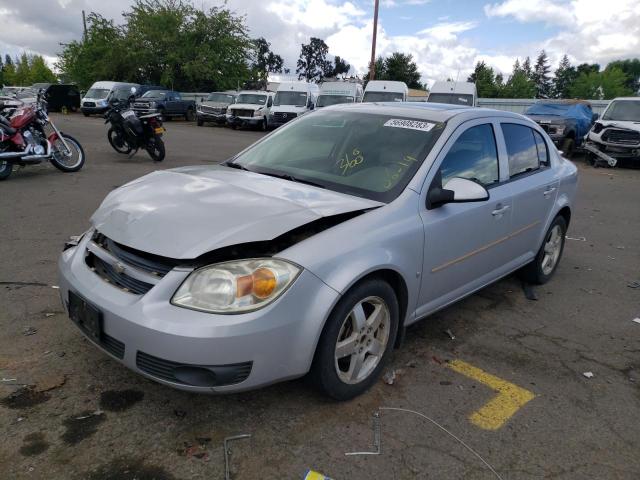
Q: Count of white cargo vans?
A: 6